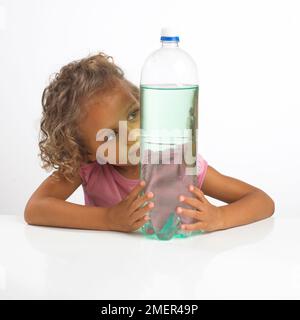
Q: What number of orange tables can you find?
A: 0